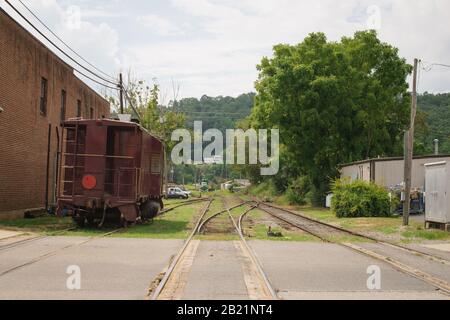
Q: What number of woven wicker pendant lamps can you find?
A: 0